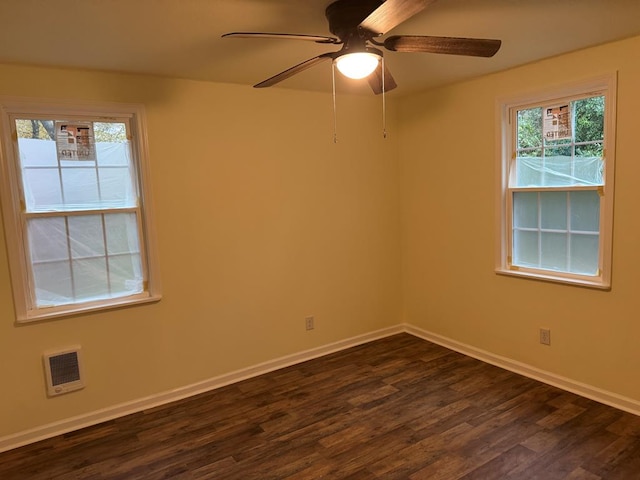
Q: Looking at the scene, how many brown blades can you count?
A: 5